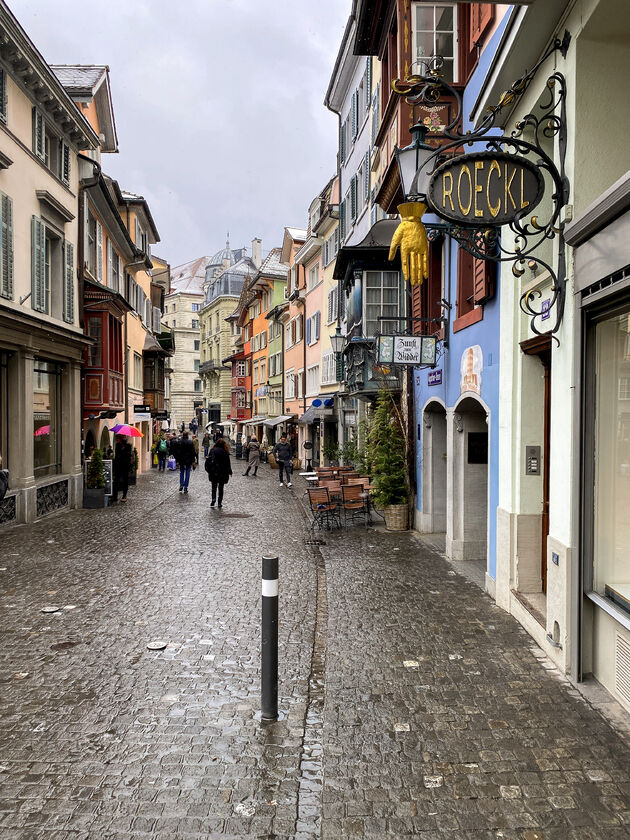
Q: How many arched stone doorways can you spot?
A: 2